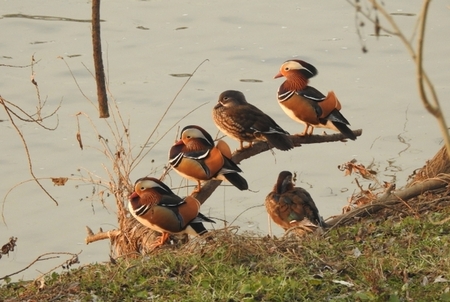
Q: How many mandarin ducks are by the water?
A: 5